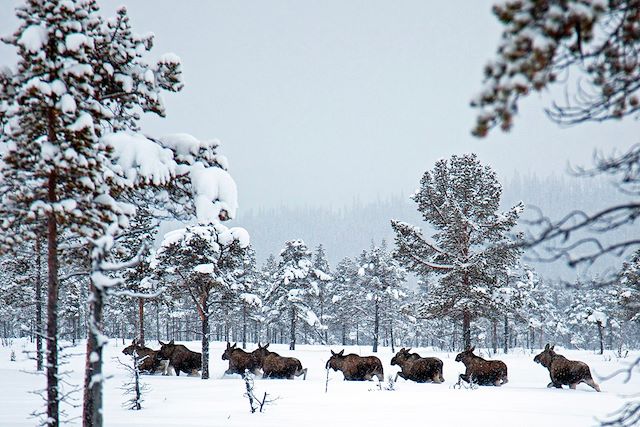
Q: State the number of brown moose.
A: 8